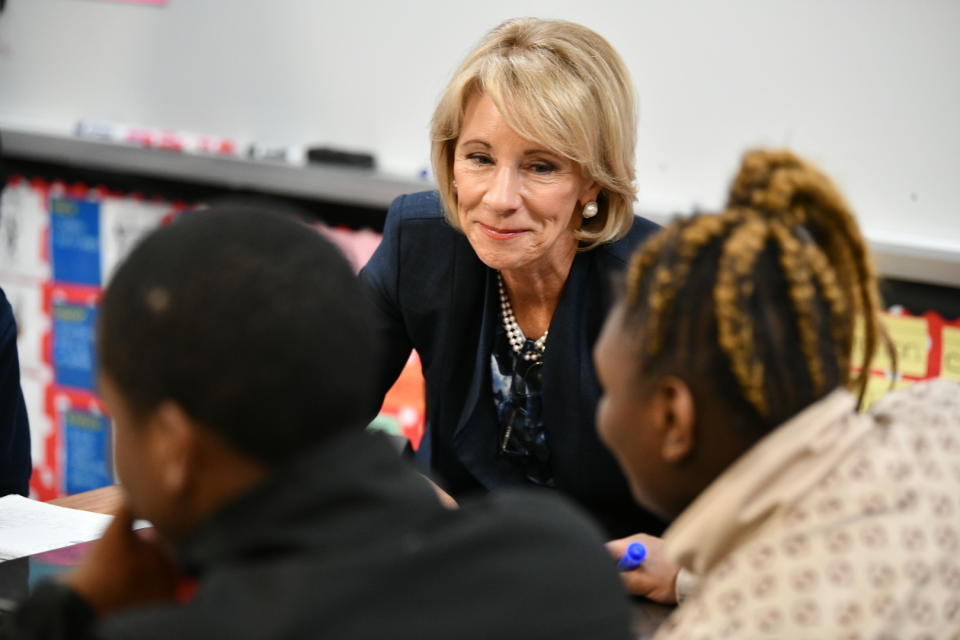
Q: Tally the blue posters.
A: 3